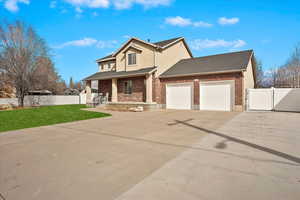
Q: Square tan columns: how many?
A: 3